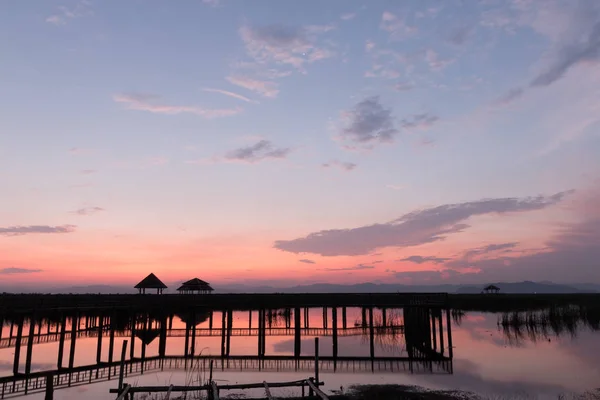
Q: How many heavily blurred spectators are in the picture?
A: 0